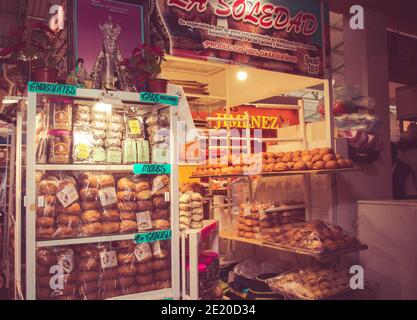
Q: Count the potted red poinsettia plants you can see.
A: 2